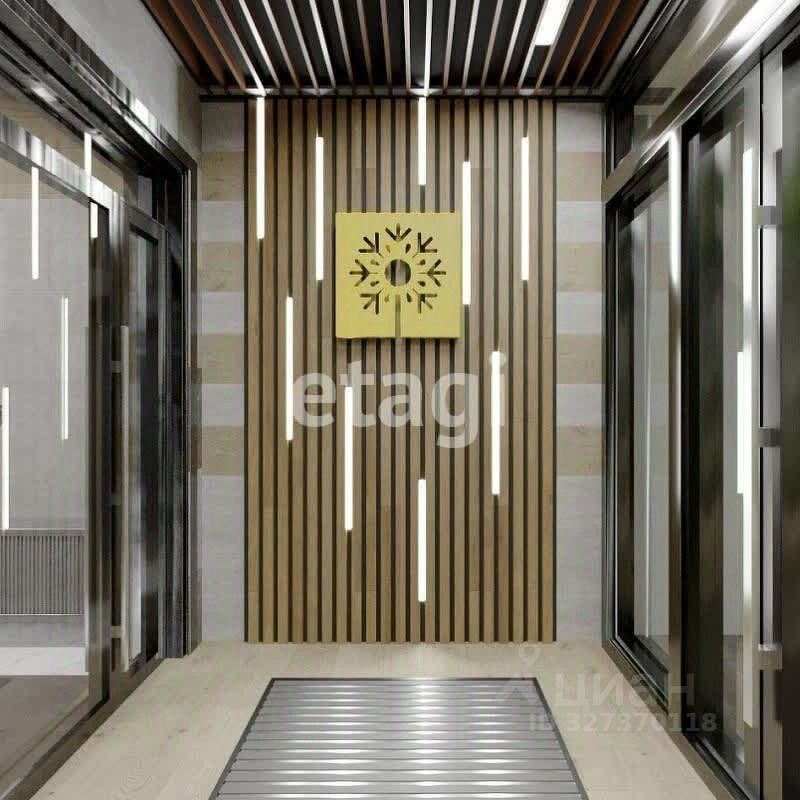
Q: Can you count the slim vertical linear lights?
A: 9